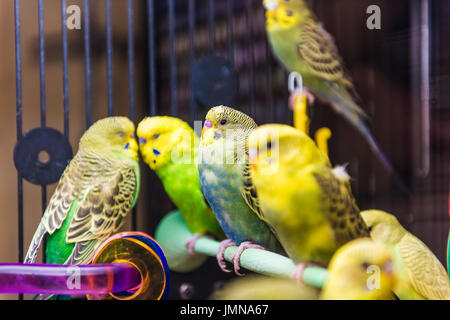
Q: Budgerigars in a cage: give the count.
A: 7